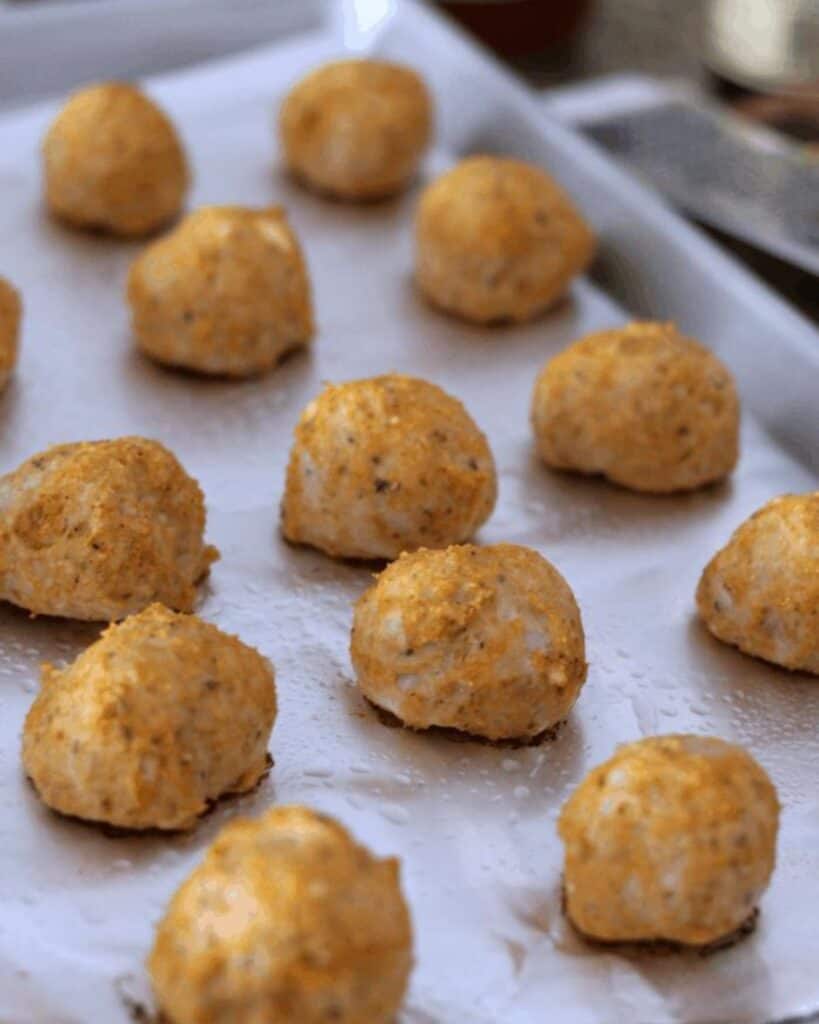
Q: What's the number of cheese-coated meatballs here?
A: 13